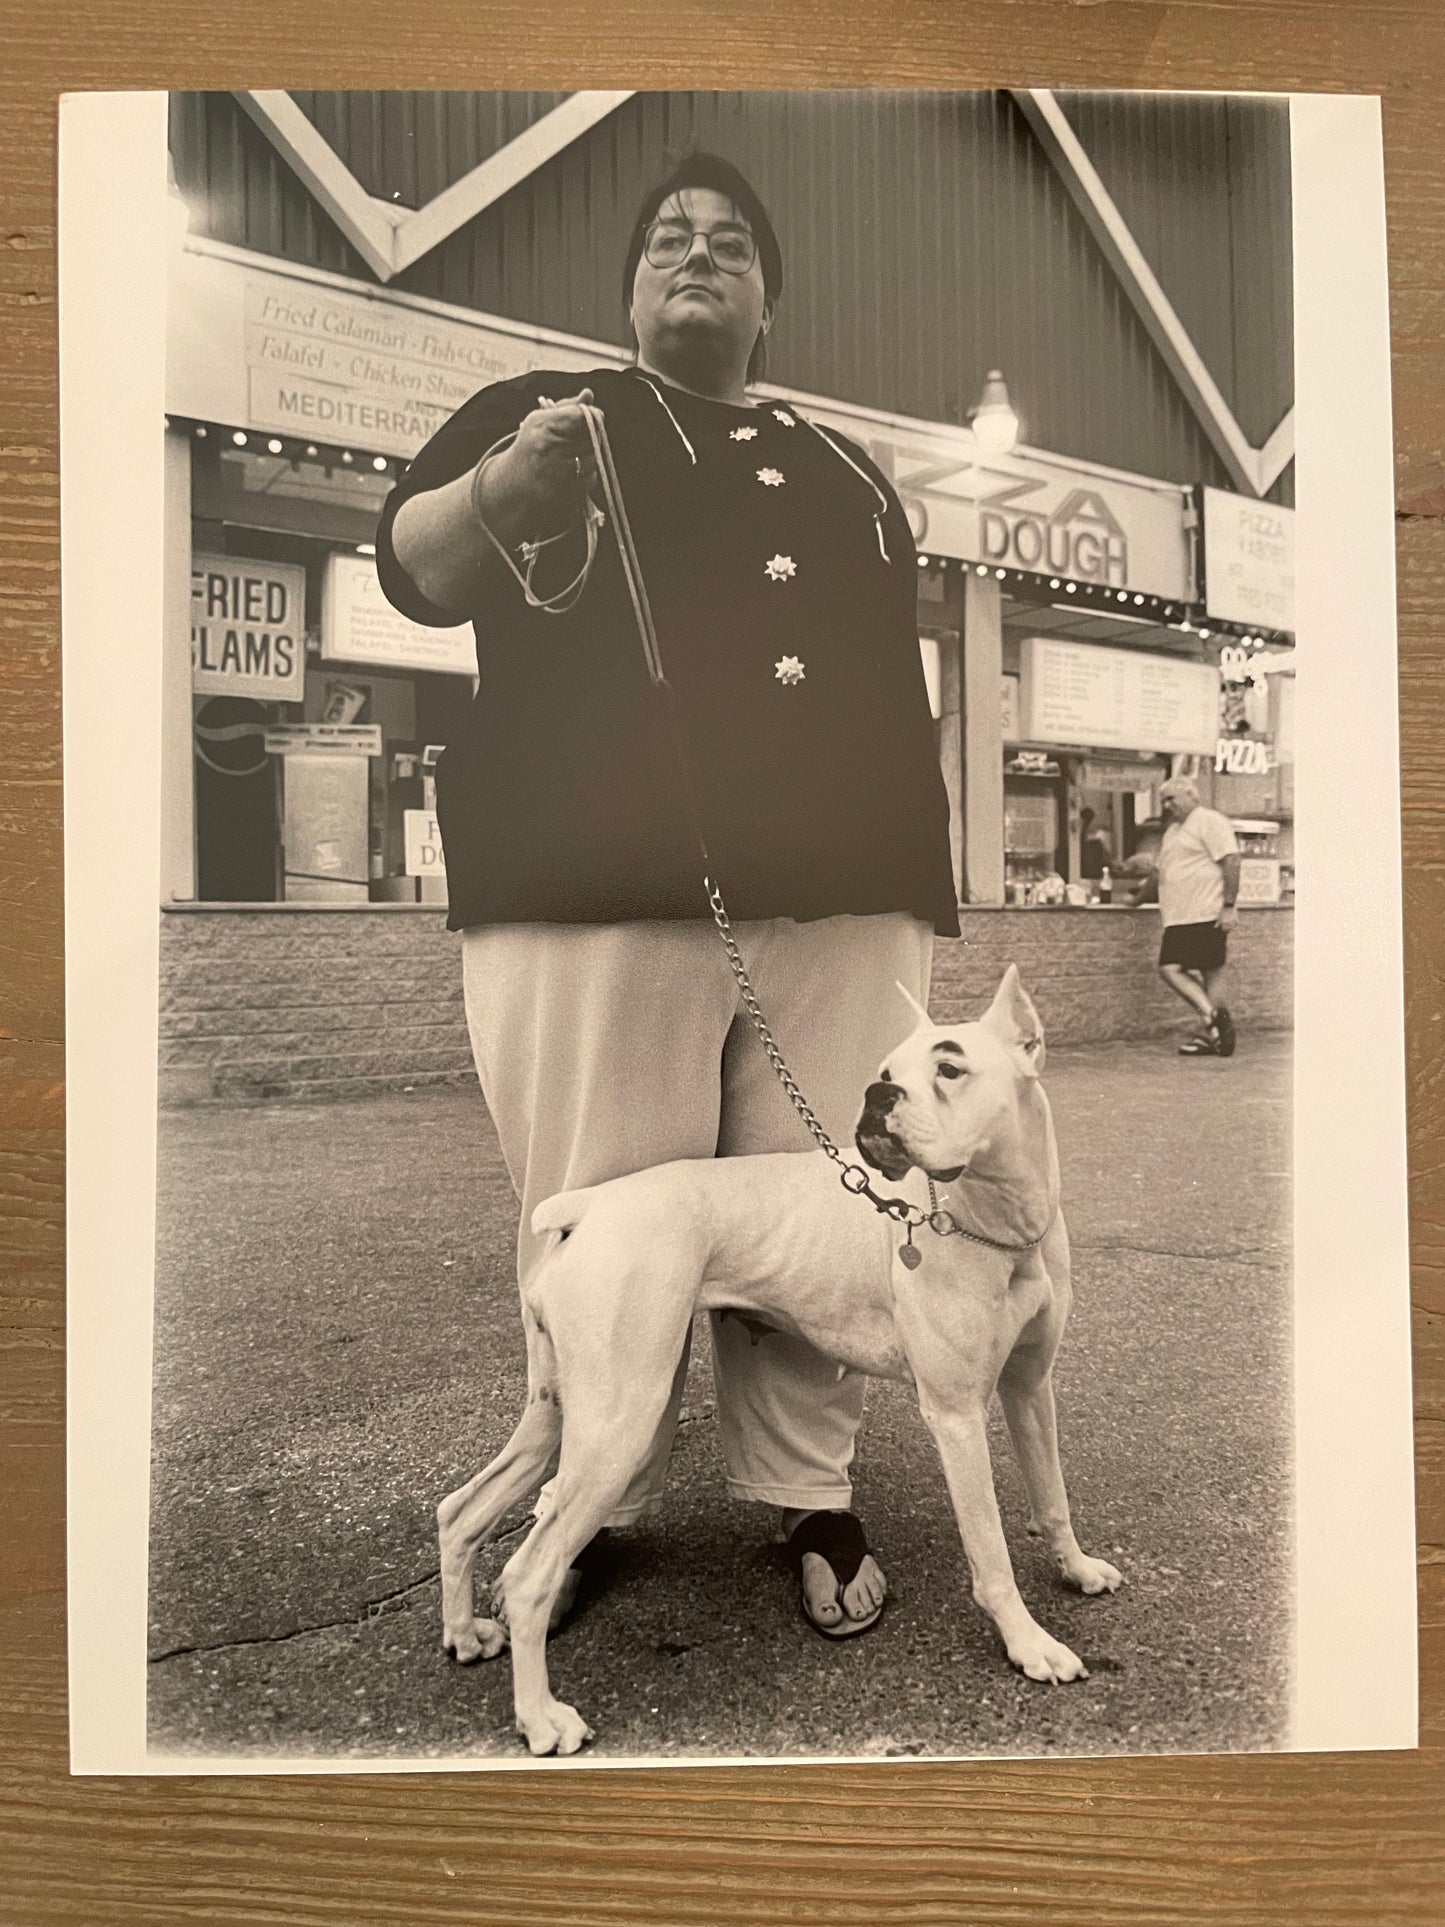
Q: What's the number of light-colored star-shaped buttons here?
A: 5